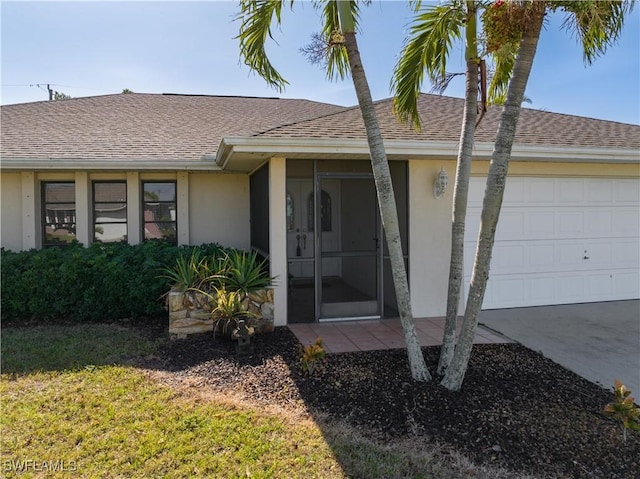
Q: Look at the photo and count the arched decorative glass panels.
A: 2